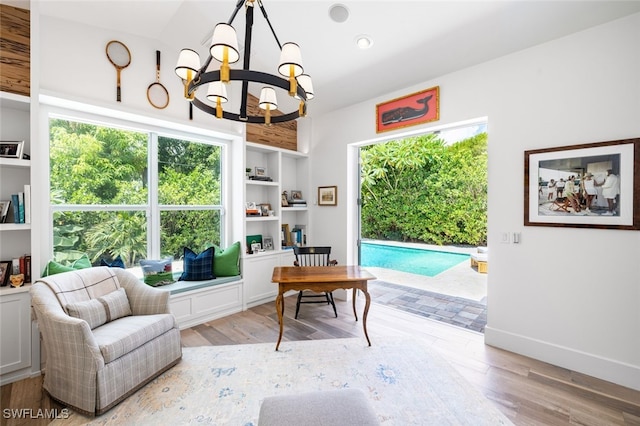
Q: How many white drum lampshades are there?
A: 6